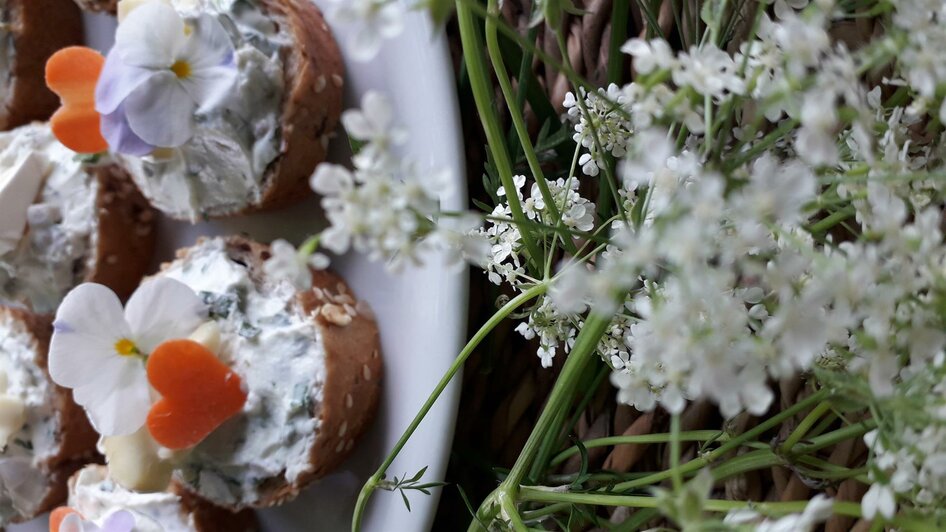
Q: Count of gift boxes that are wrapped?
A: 0